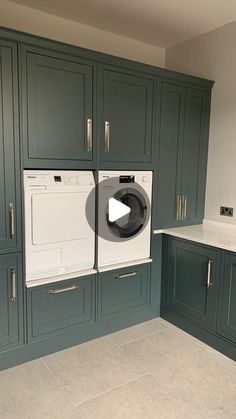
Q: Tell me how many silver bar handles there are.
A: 9